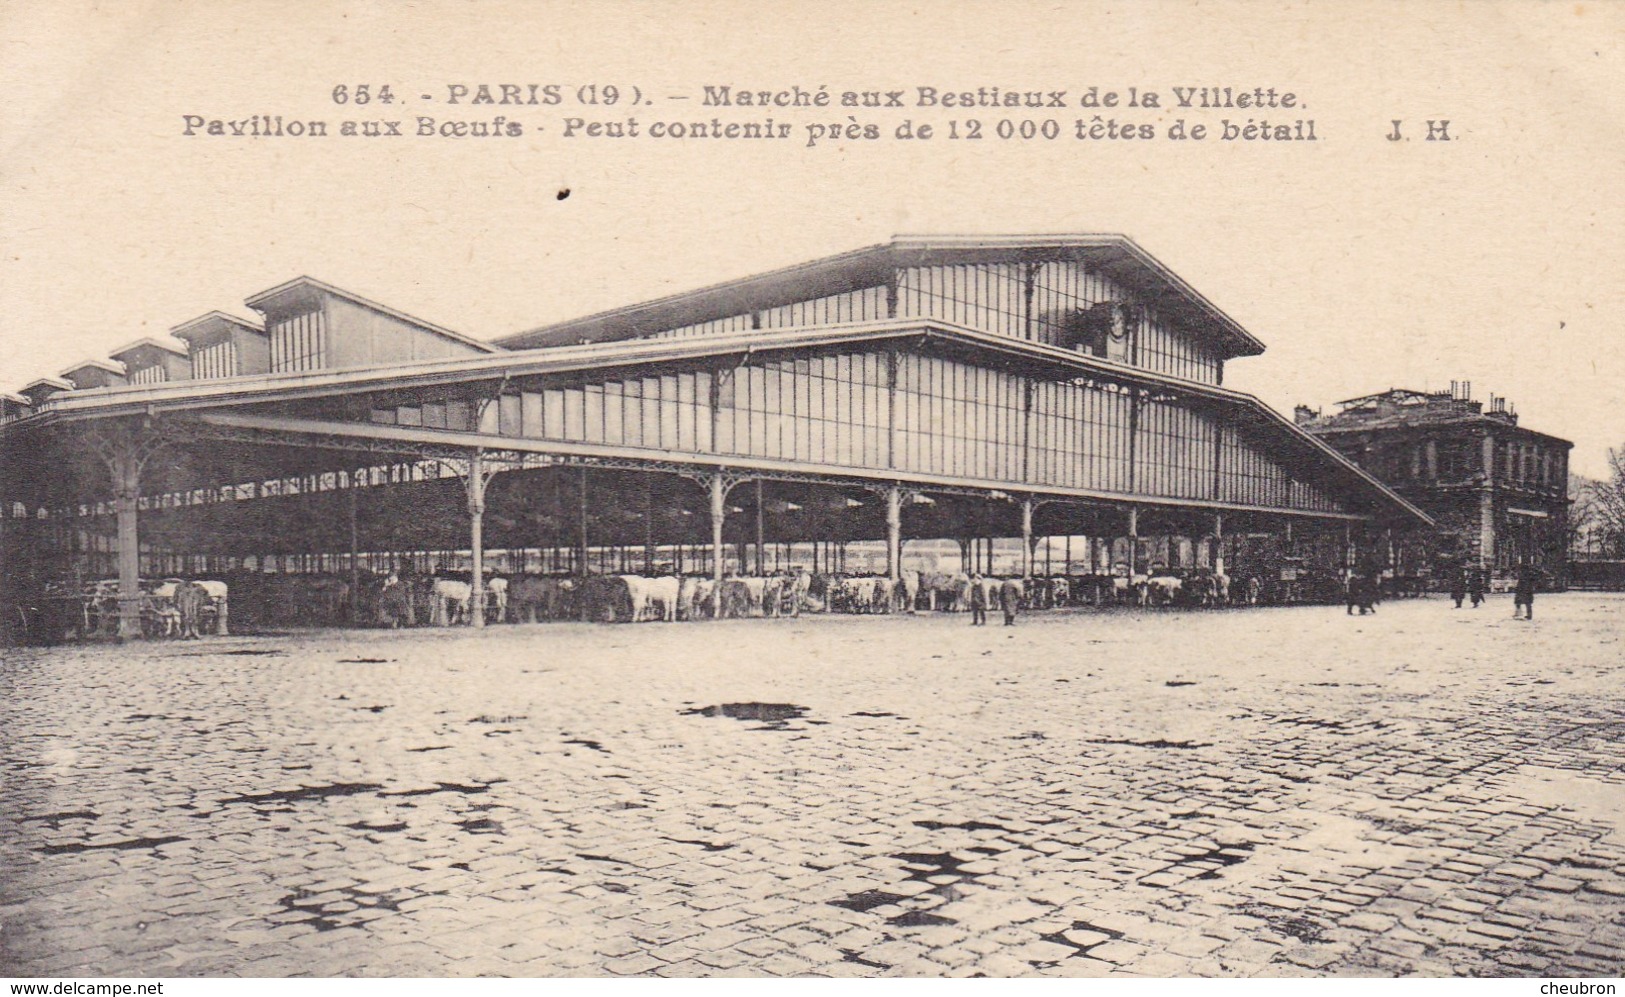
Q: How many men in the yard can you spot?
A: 7